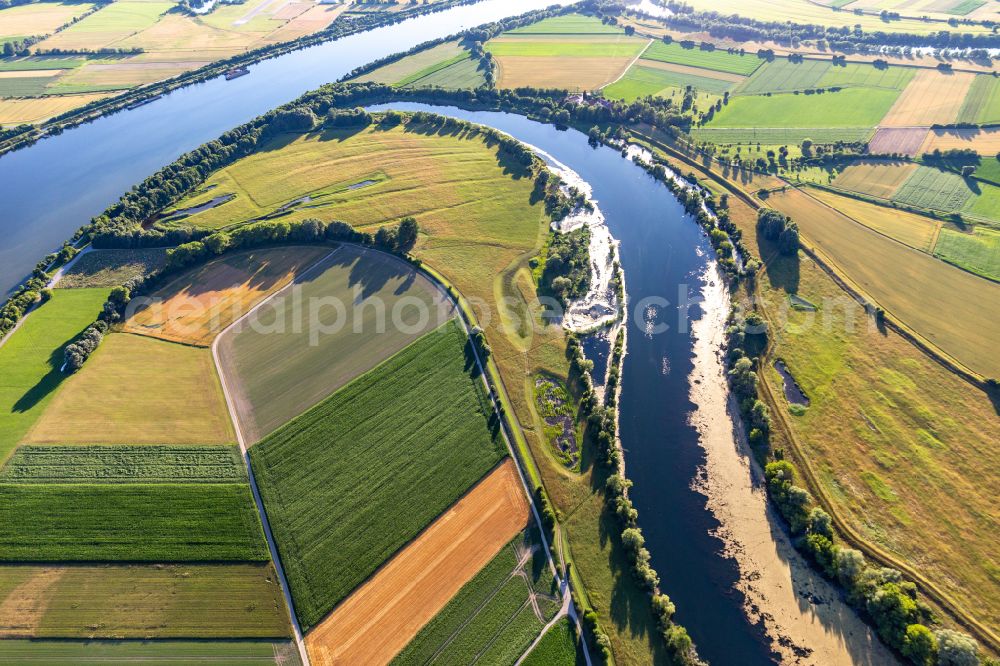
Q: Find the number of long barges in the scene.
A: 2